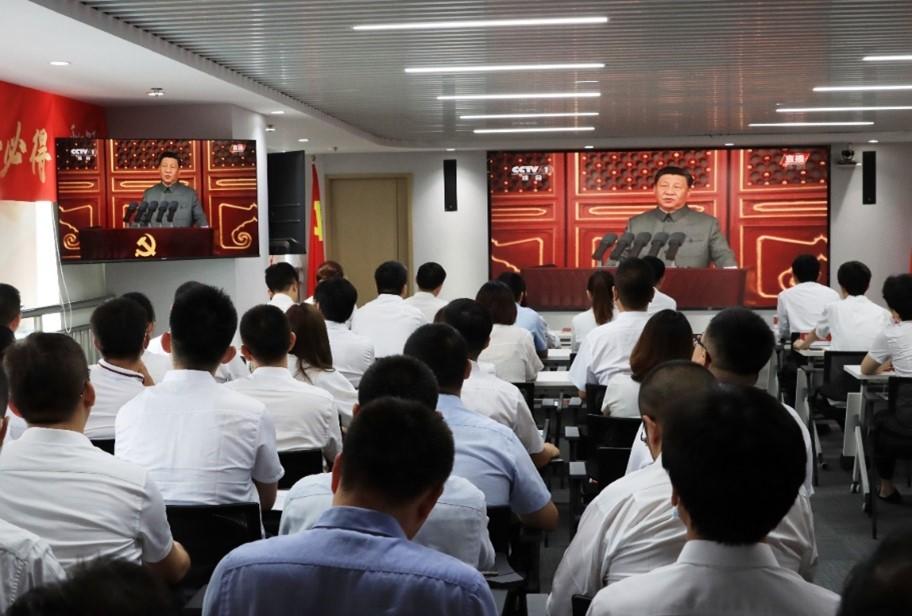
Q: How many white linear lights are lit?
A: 9